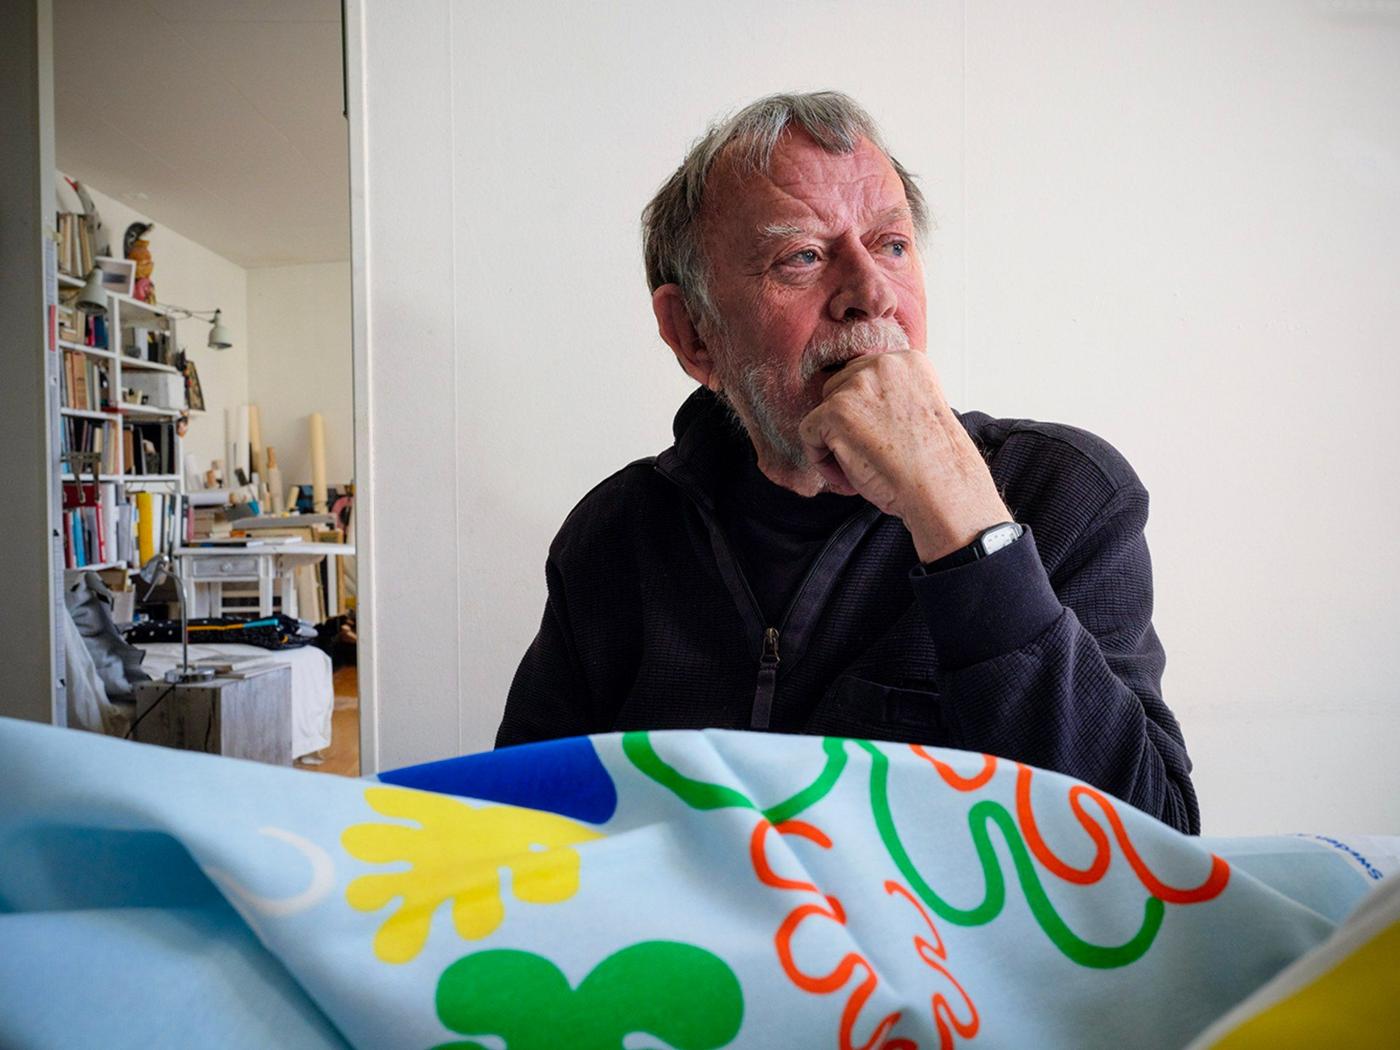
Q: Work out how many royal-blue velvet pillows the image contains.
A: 0